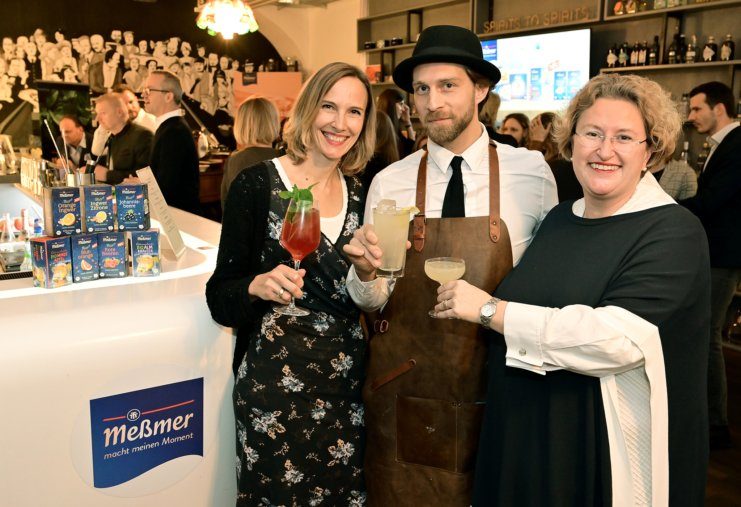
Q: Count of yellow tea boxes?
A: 0